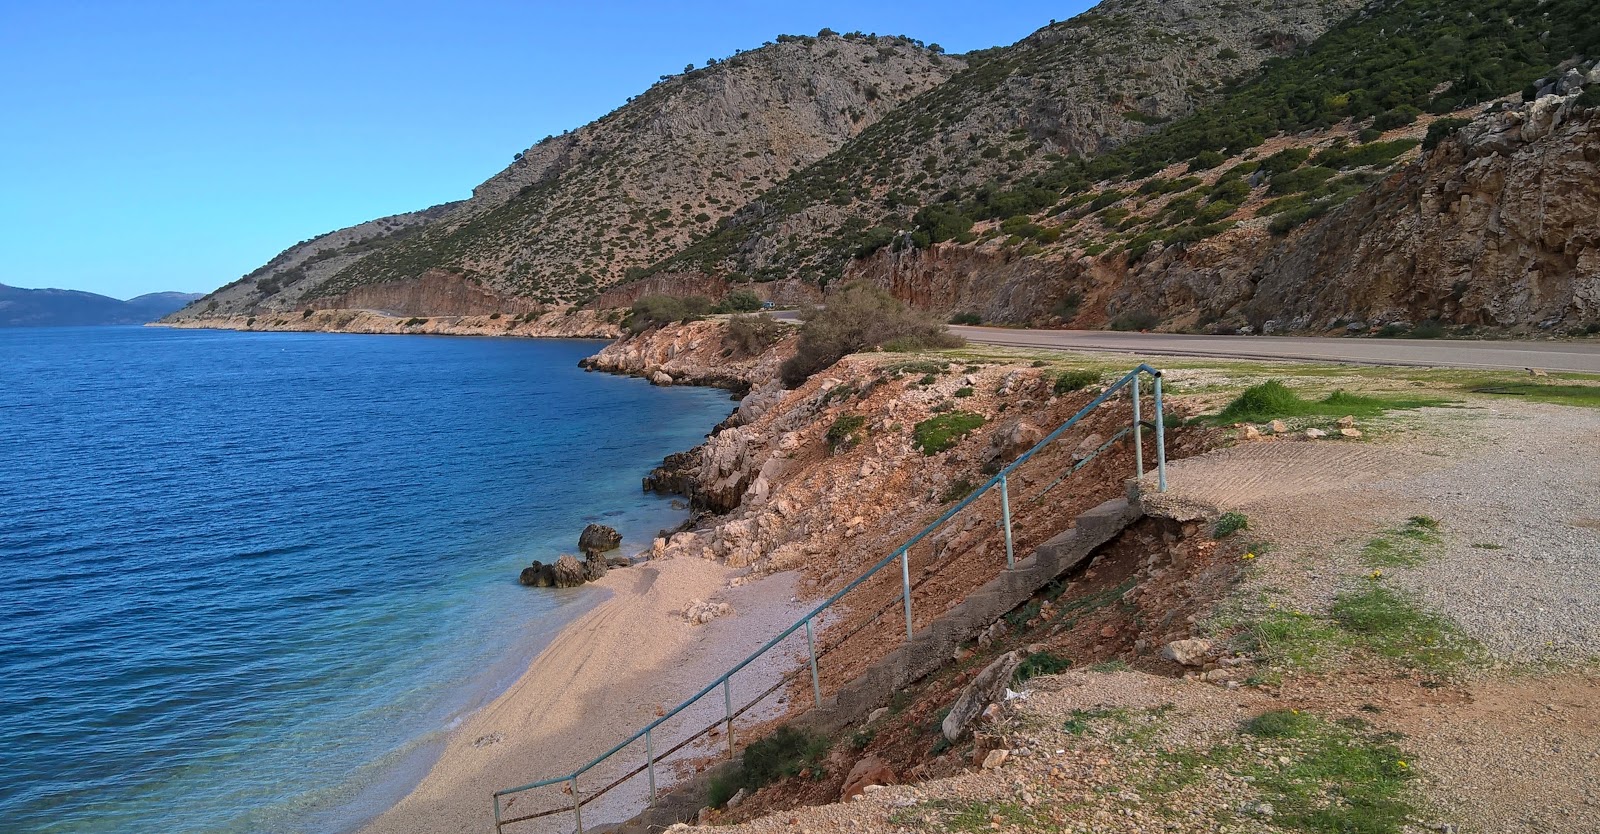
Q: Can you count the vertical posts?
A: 9